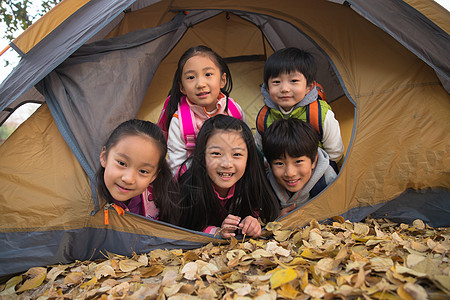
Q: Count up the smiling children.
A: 5